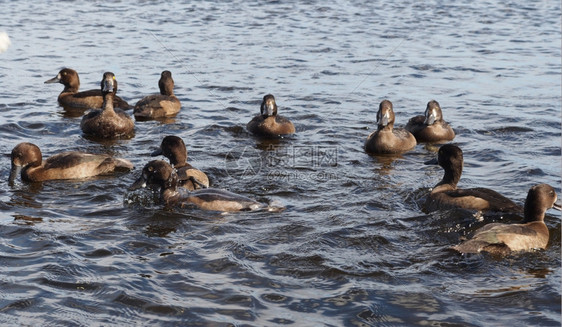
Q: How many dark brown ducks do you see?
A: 11